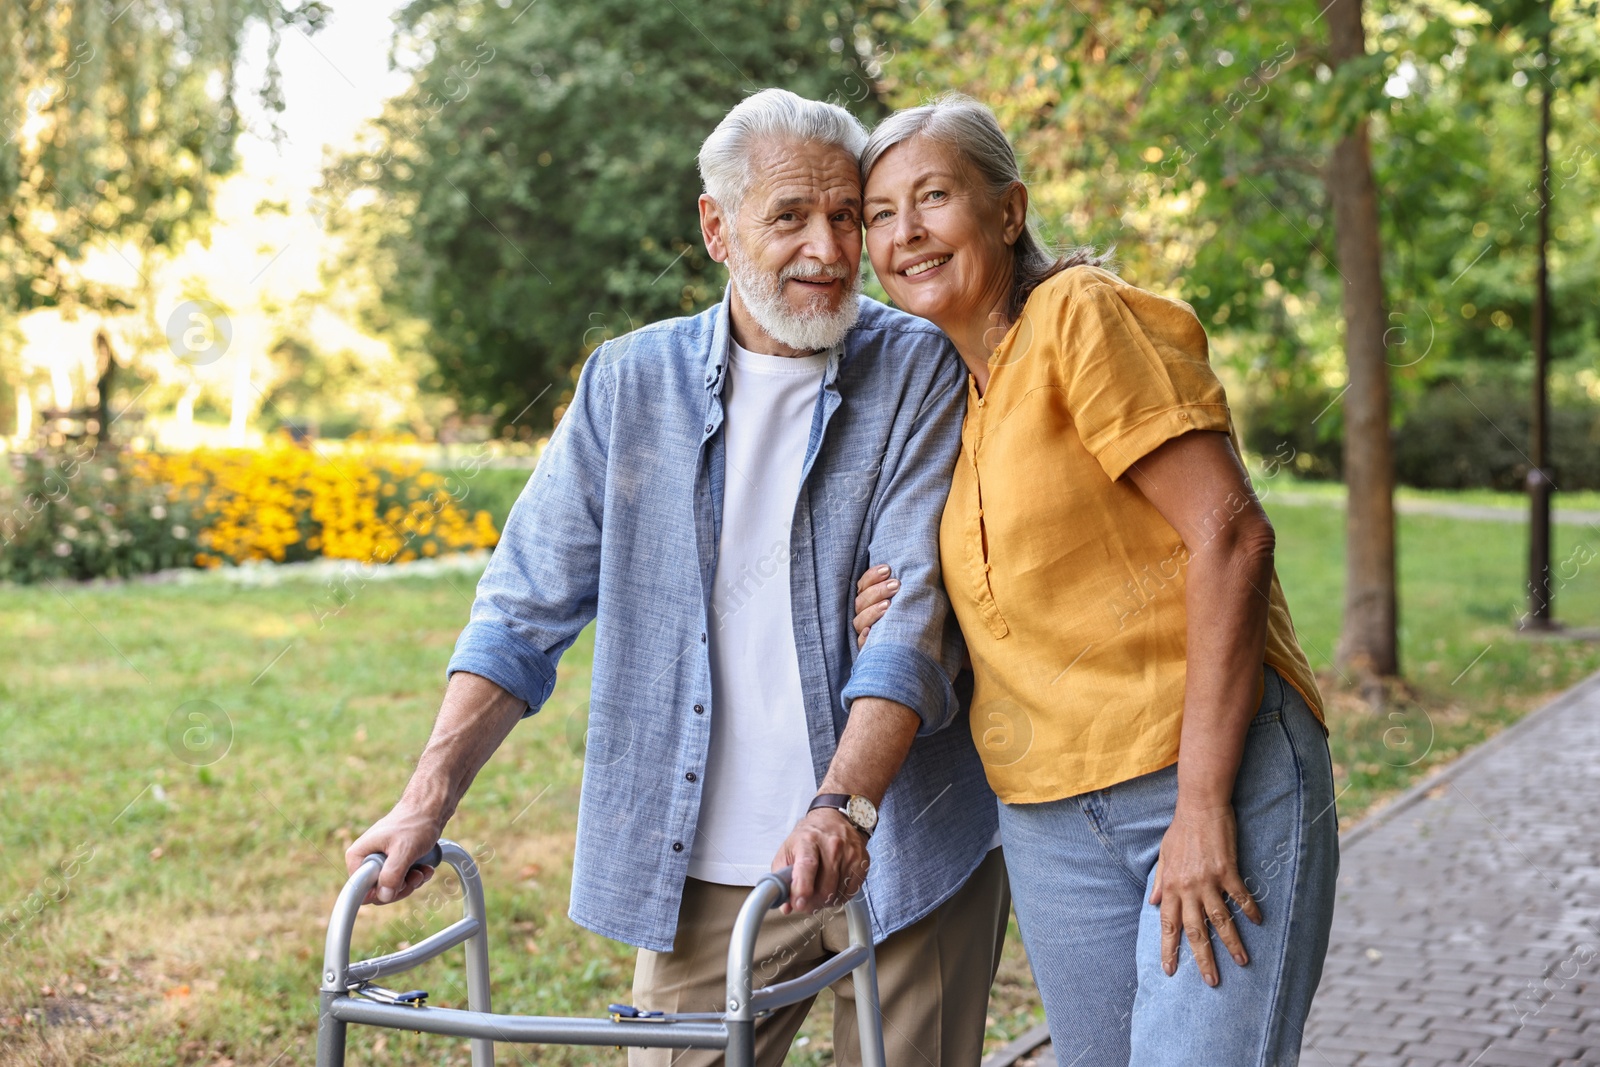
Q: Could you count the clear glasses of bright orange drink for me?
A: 0